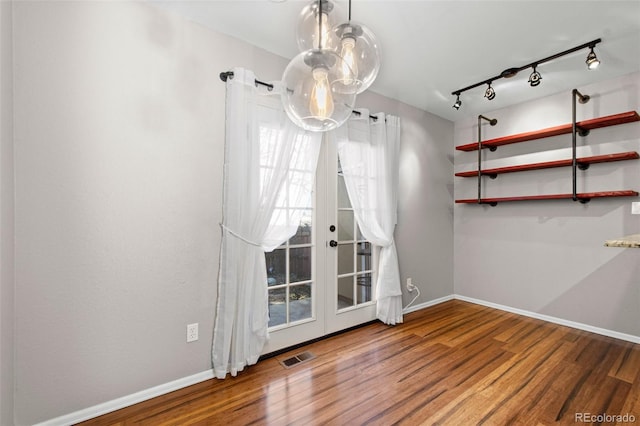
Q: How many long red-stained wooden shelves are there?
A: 3